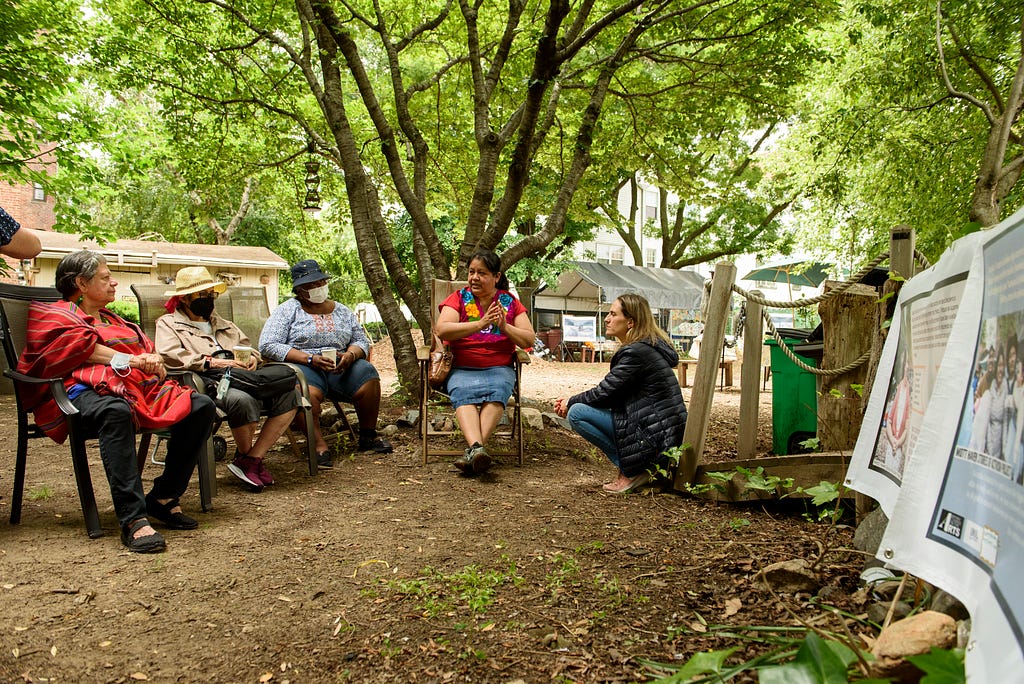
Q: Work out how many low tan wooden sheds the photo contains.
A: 1